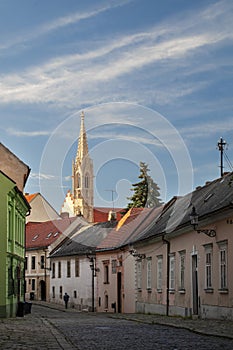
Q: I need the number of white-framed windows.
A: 7